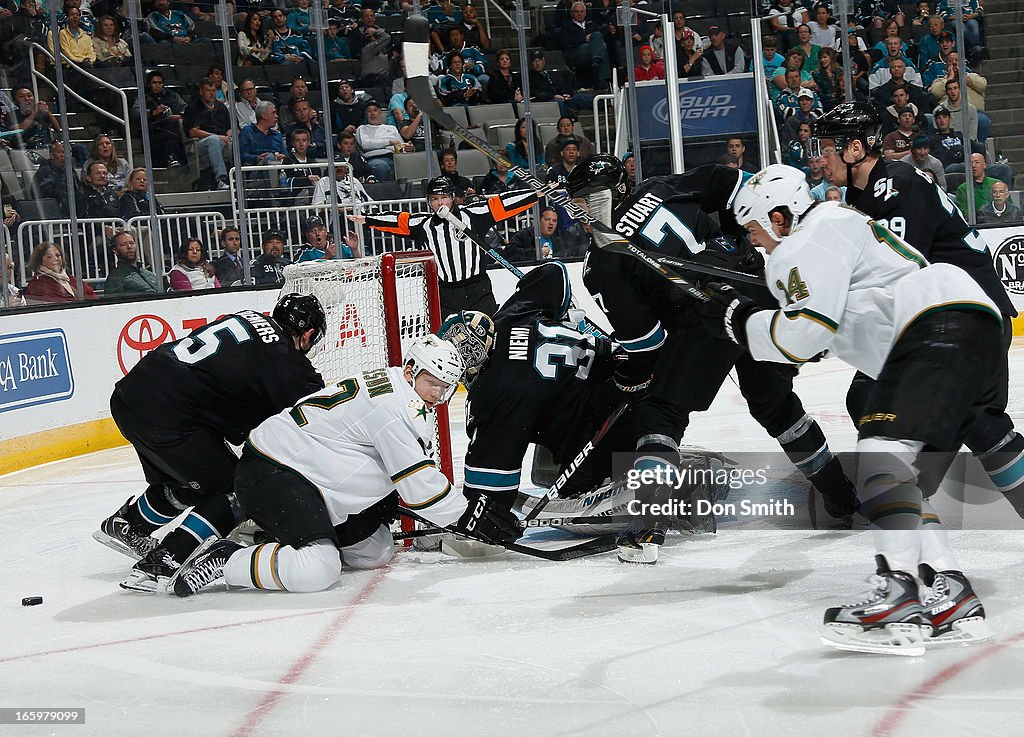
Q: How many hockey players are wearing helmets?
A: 6